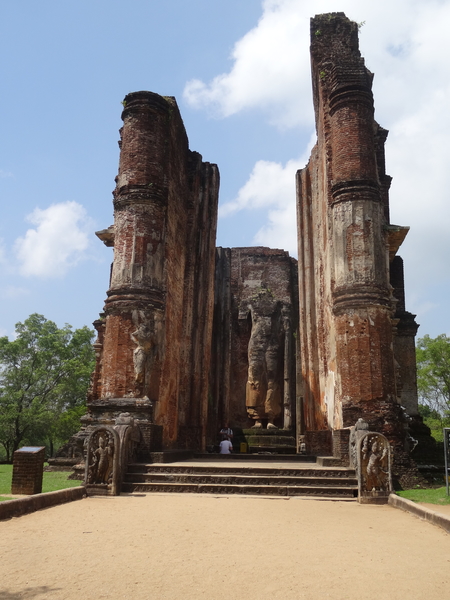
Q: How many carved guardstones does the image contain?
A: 2